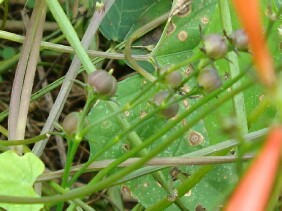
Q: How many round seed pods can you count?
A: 8